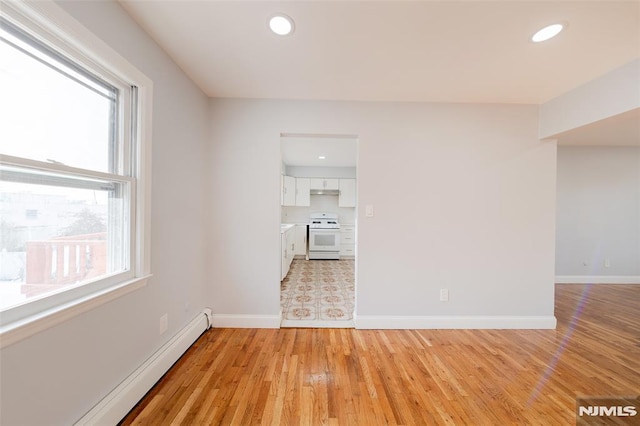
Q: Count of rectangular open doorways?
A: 1